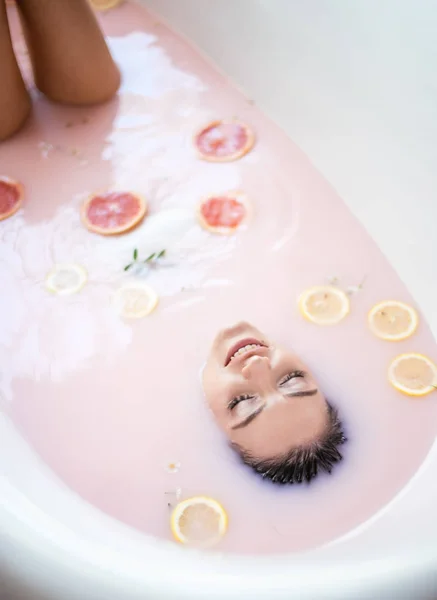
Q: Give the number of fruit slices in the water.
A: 11